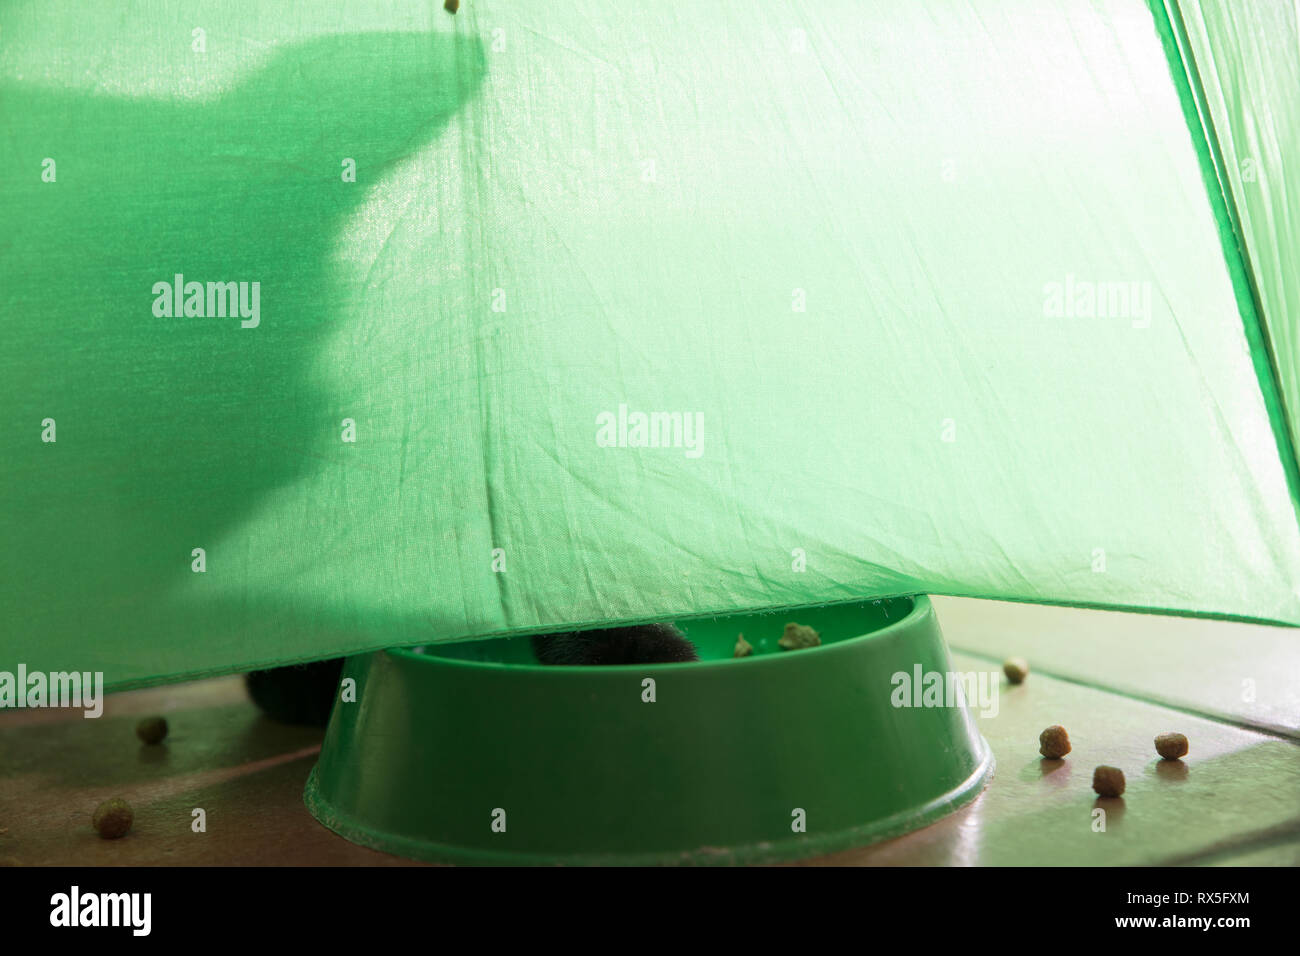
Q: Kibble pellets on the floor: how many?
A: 6